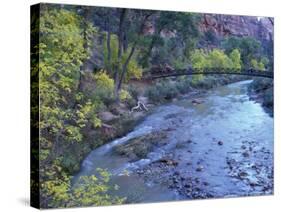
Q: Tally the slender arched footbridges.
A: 1